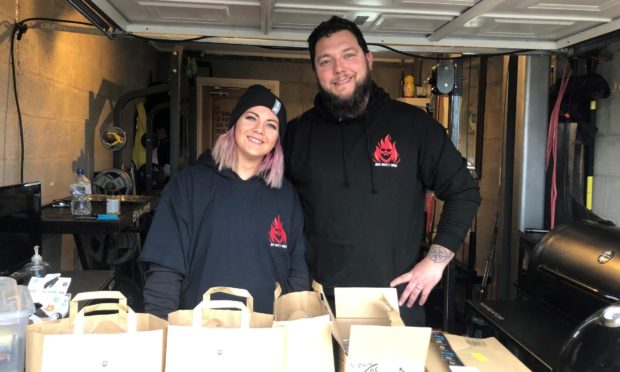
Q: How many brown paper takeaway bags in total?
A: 3